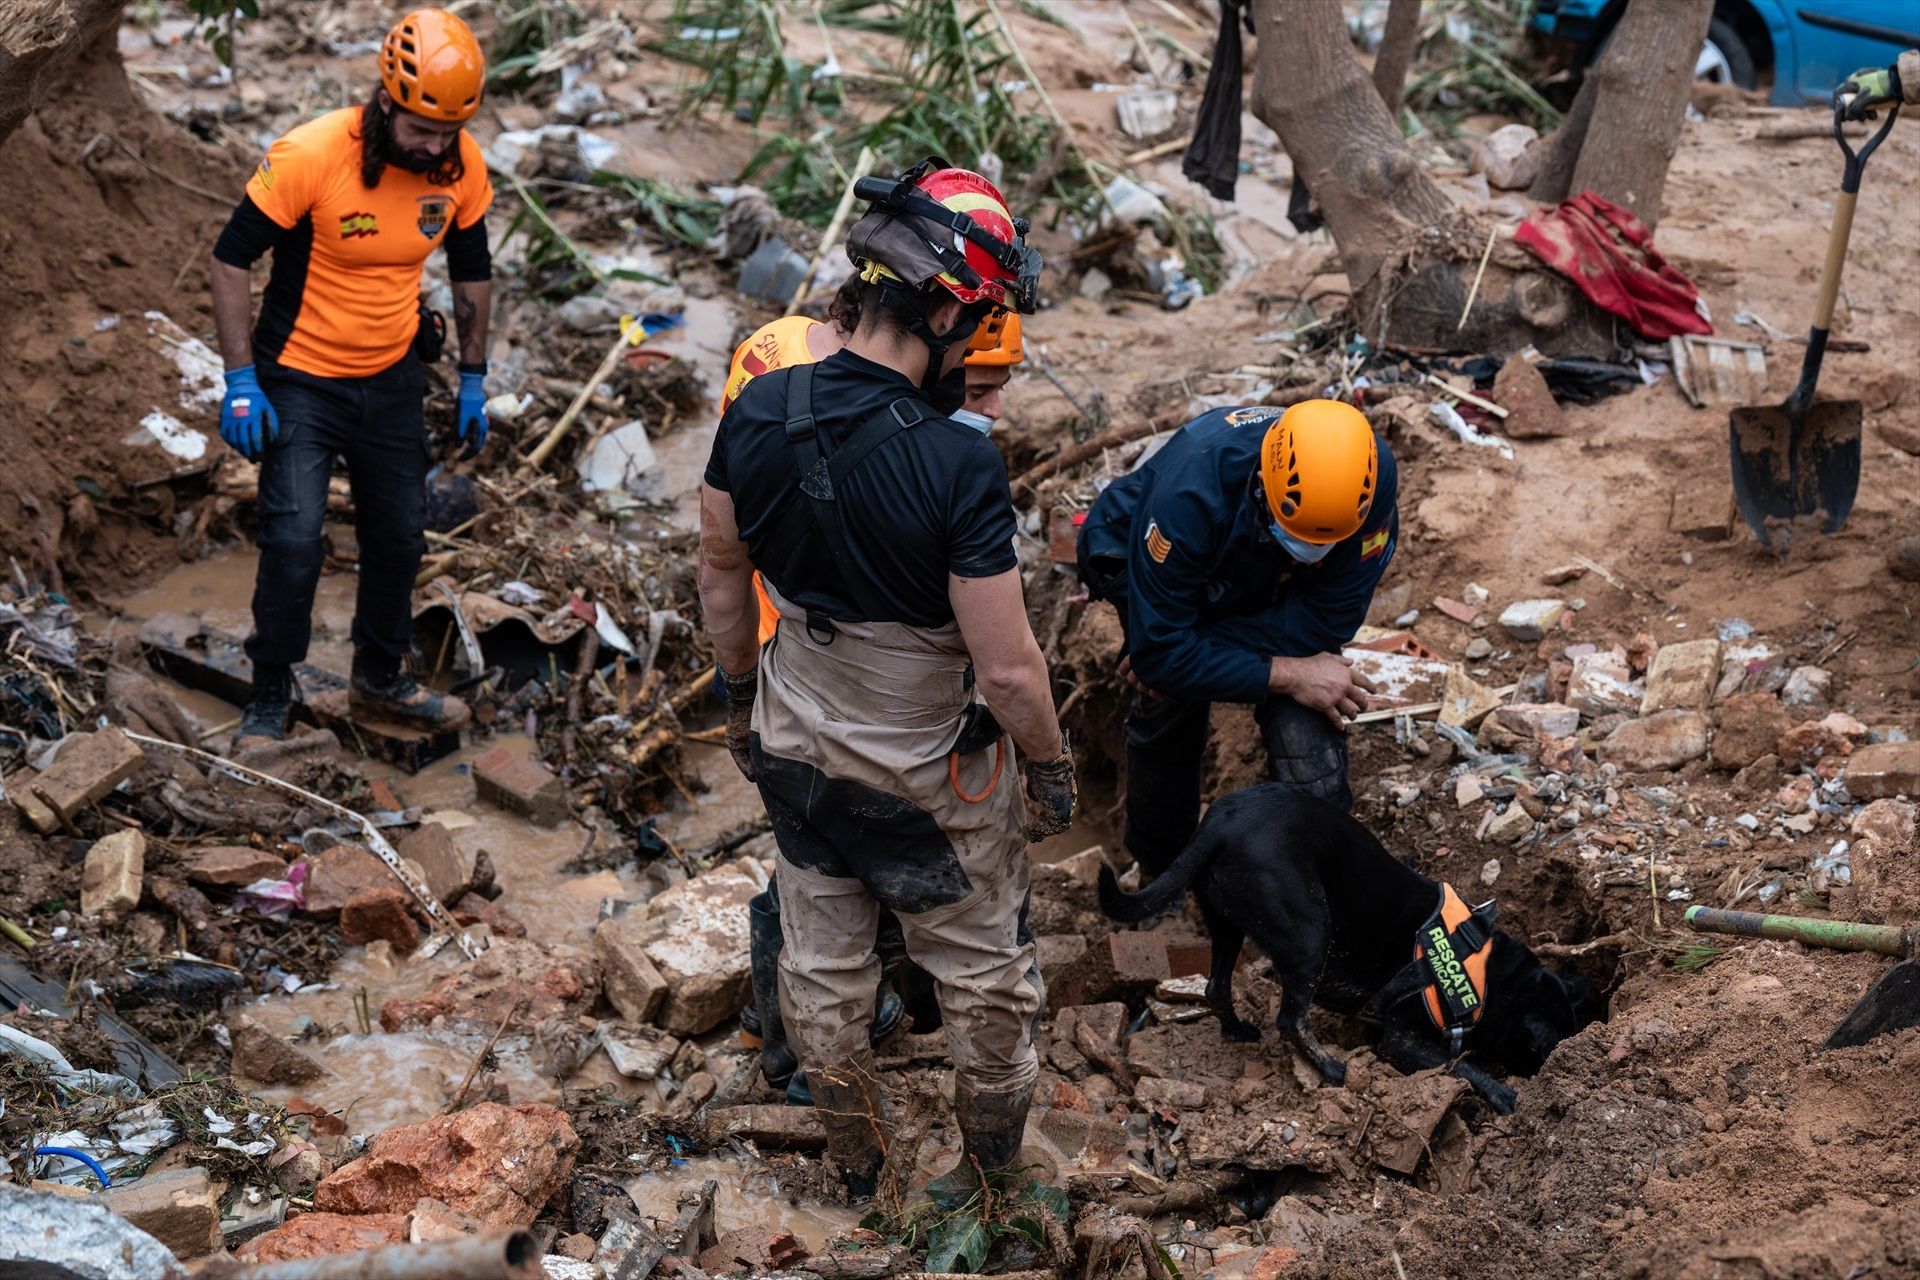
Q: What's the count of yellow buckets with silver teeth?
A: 0